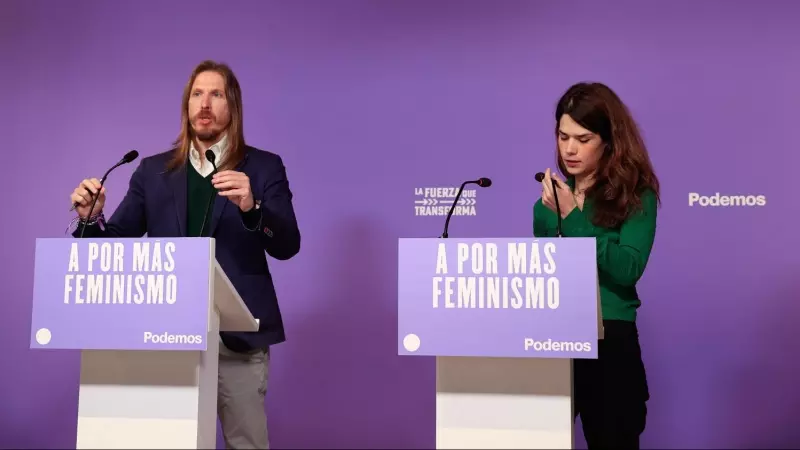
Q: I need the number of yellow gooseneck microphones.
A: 0